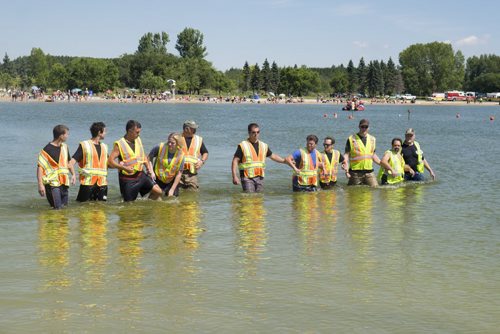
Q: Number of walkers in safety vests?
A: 11